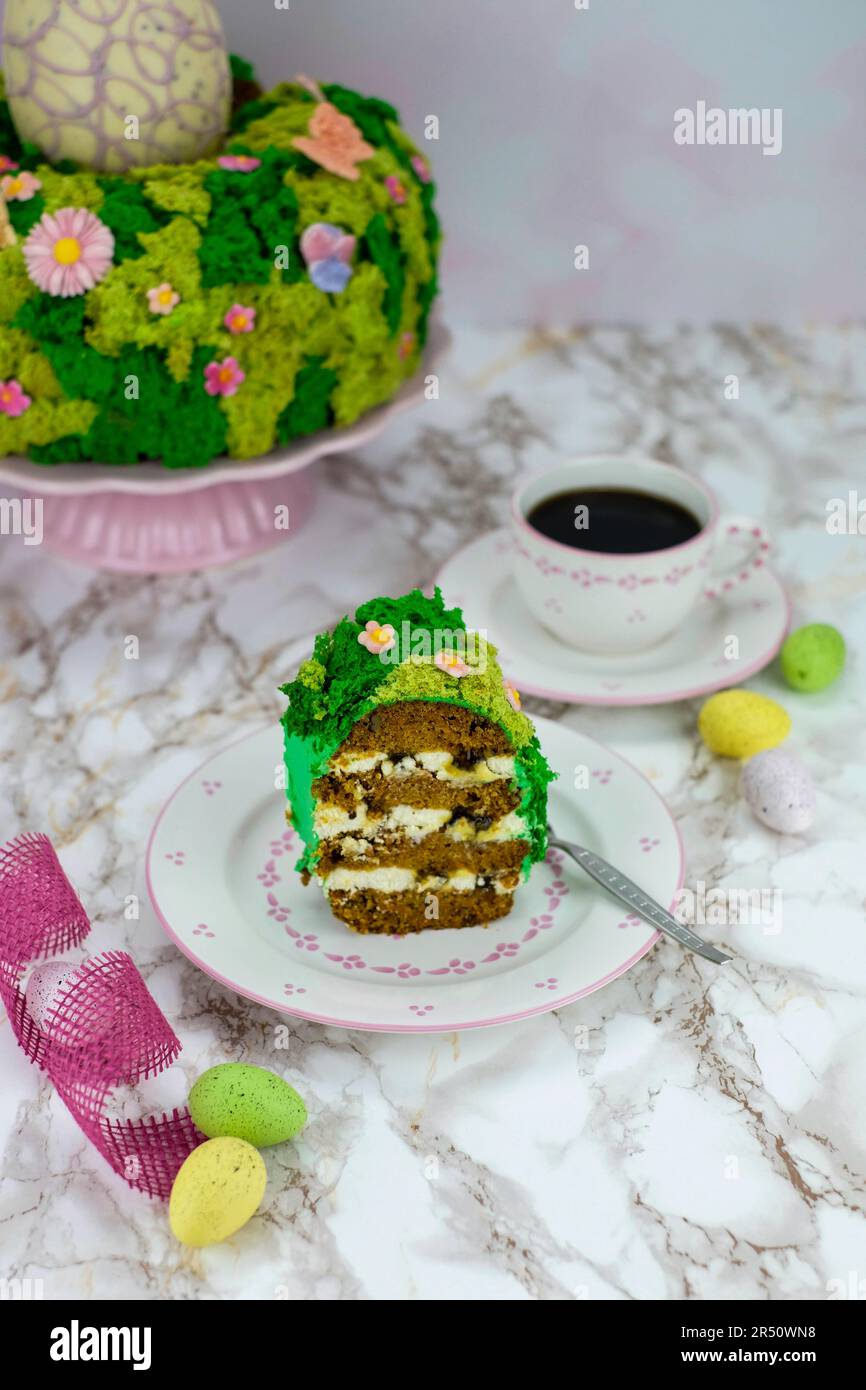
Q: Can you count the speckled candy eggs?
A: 6